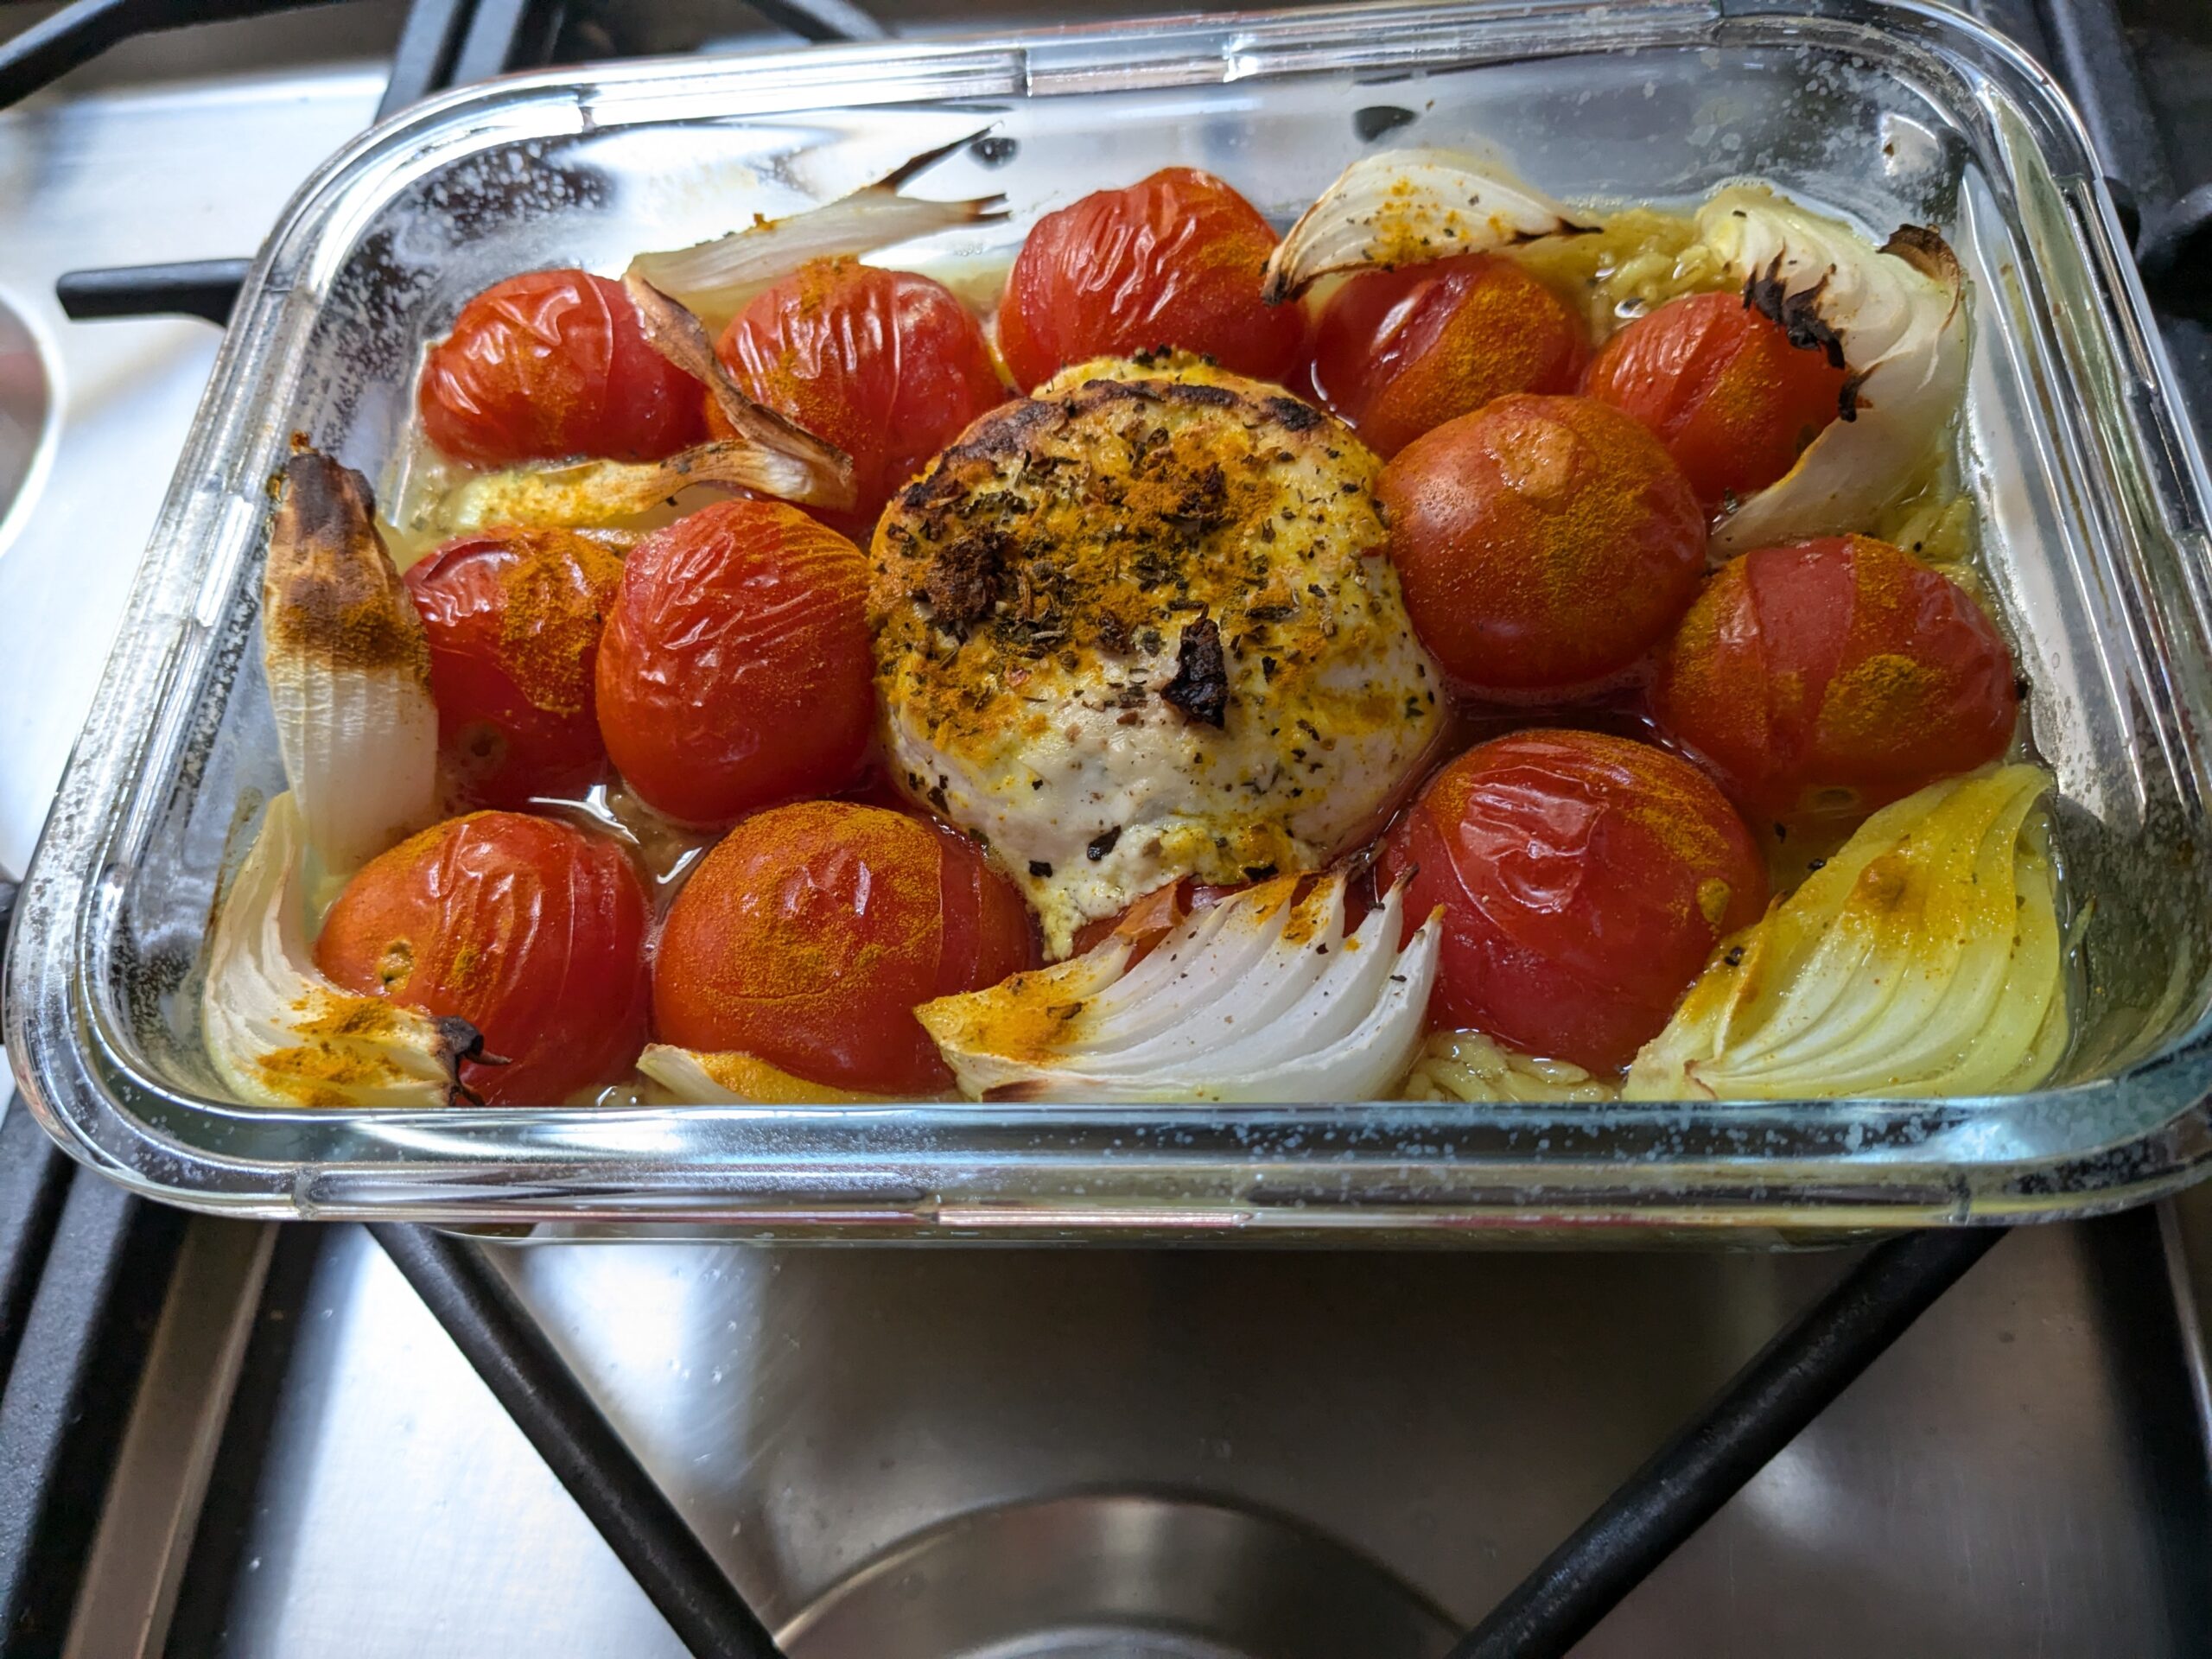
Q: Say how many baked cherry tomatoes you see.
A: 13